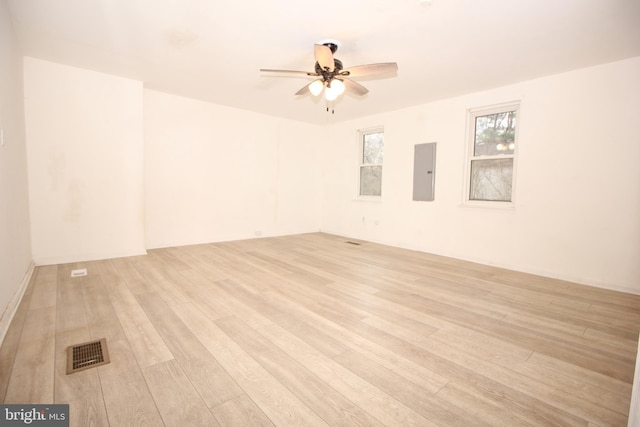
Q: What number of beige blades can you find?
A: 5